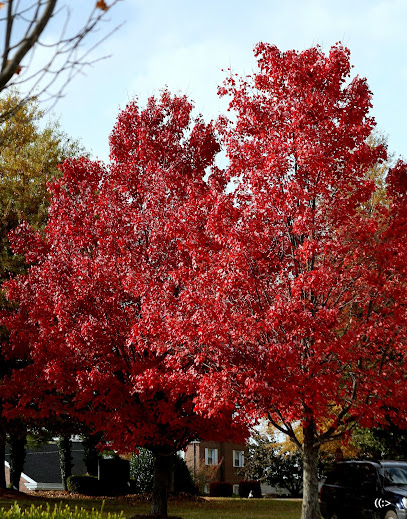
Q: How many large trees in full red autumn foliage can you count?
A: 2